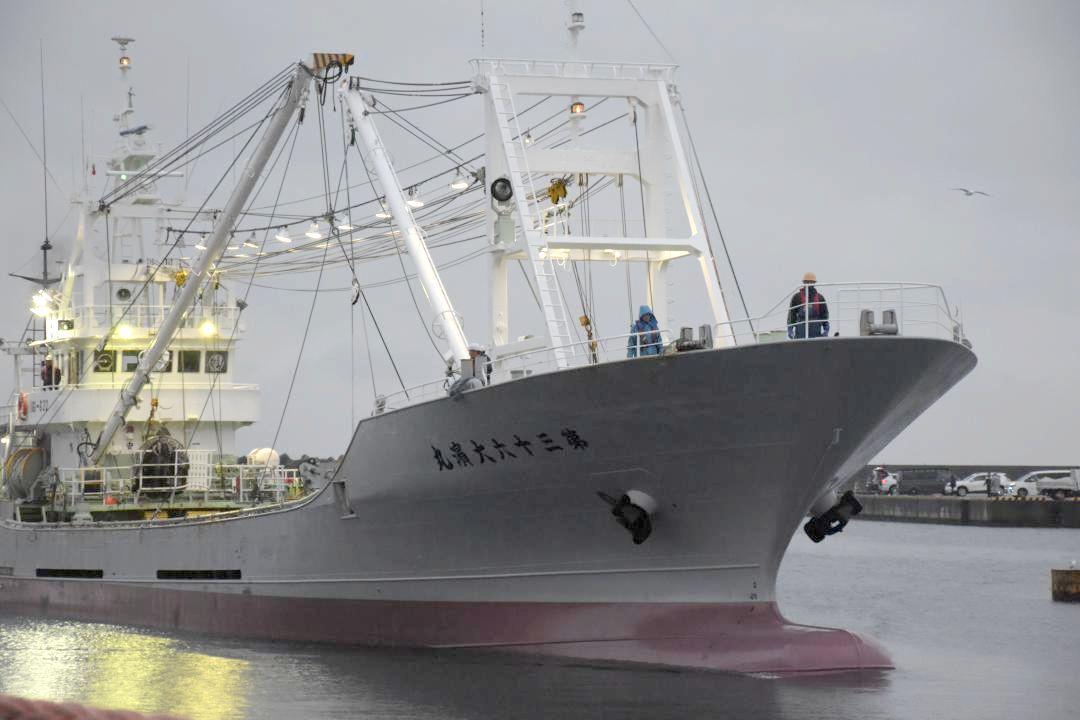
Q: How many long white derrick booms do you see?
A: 2